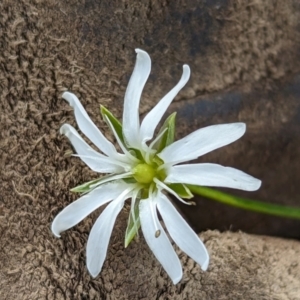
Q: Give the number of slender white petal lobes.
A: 10